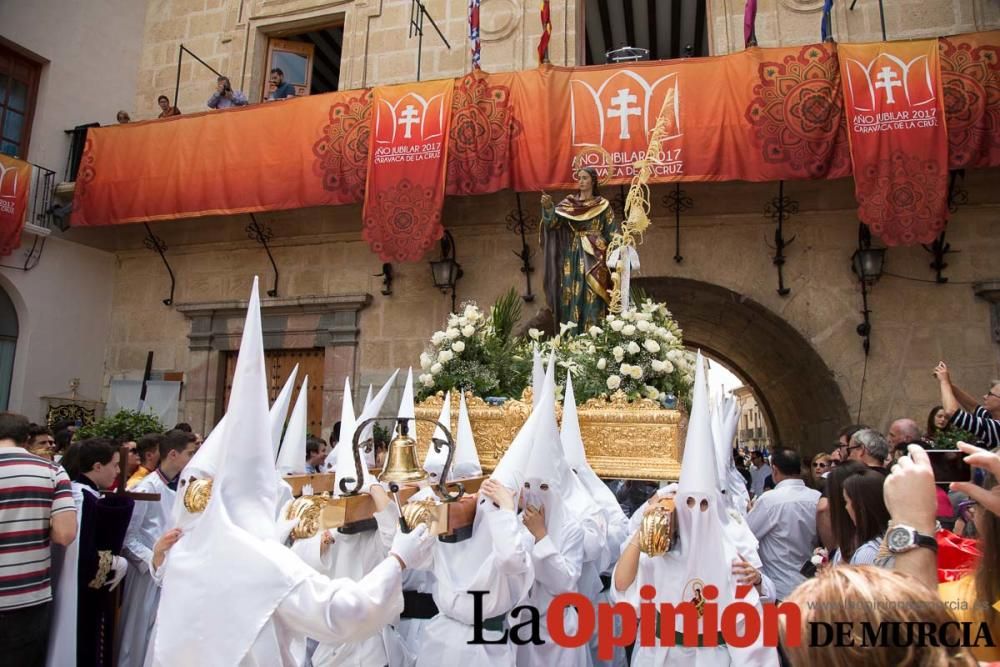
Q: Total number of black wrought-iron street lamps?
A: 2